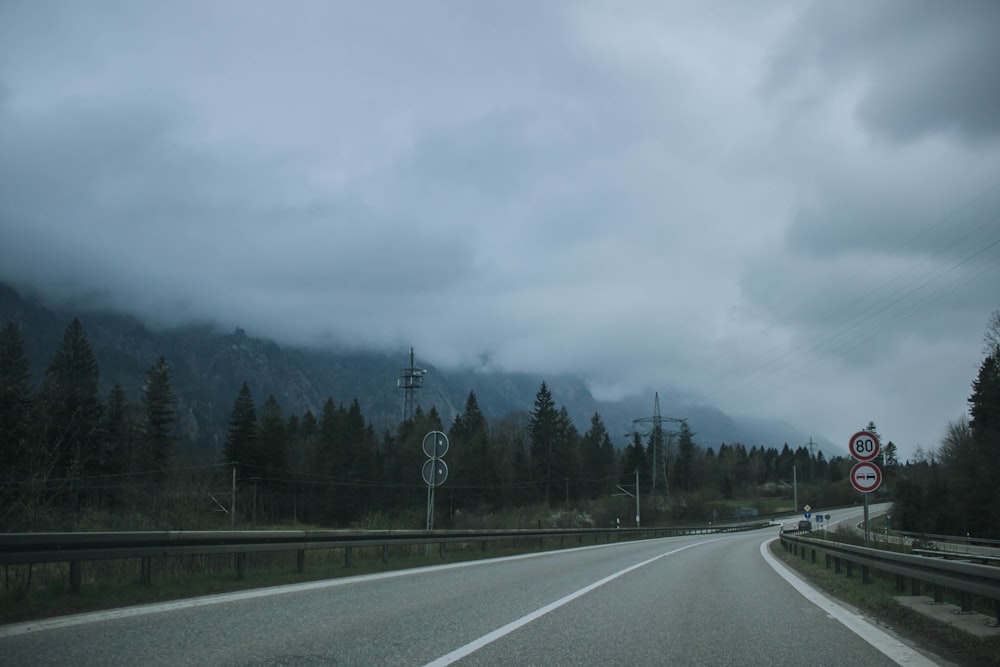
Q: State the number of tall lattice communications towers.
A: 1